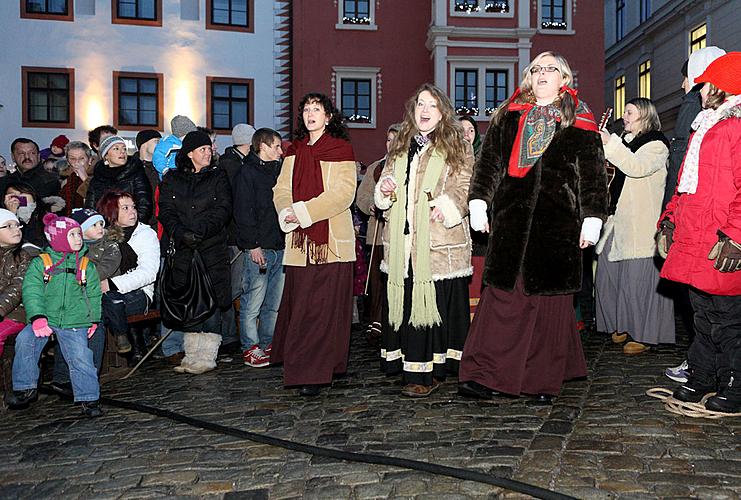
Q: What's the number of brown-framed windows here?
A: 6